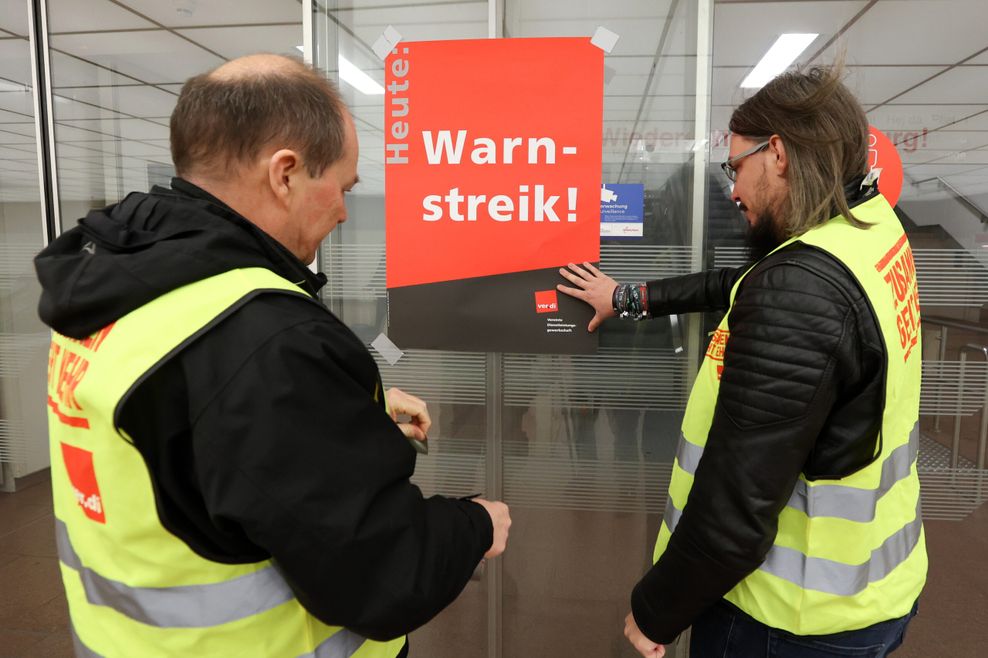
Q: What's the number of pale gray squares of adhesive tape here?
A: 3